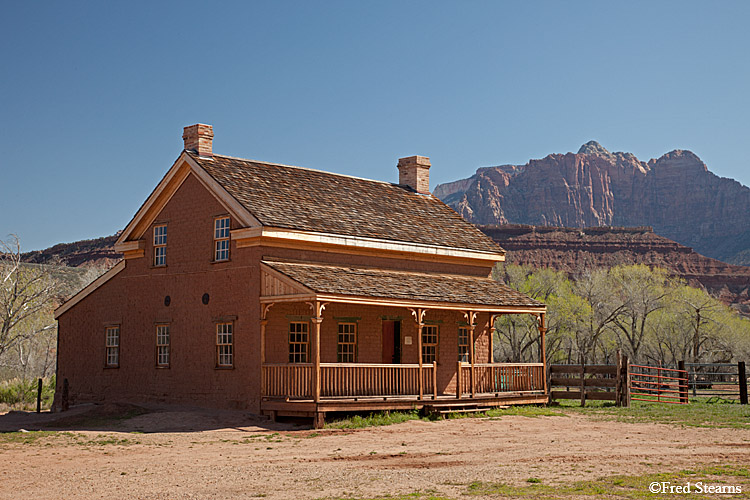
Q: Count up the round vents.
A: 2